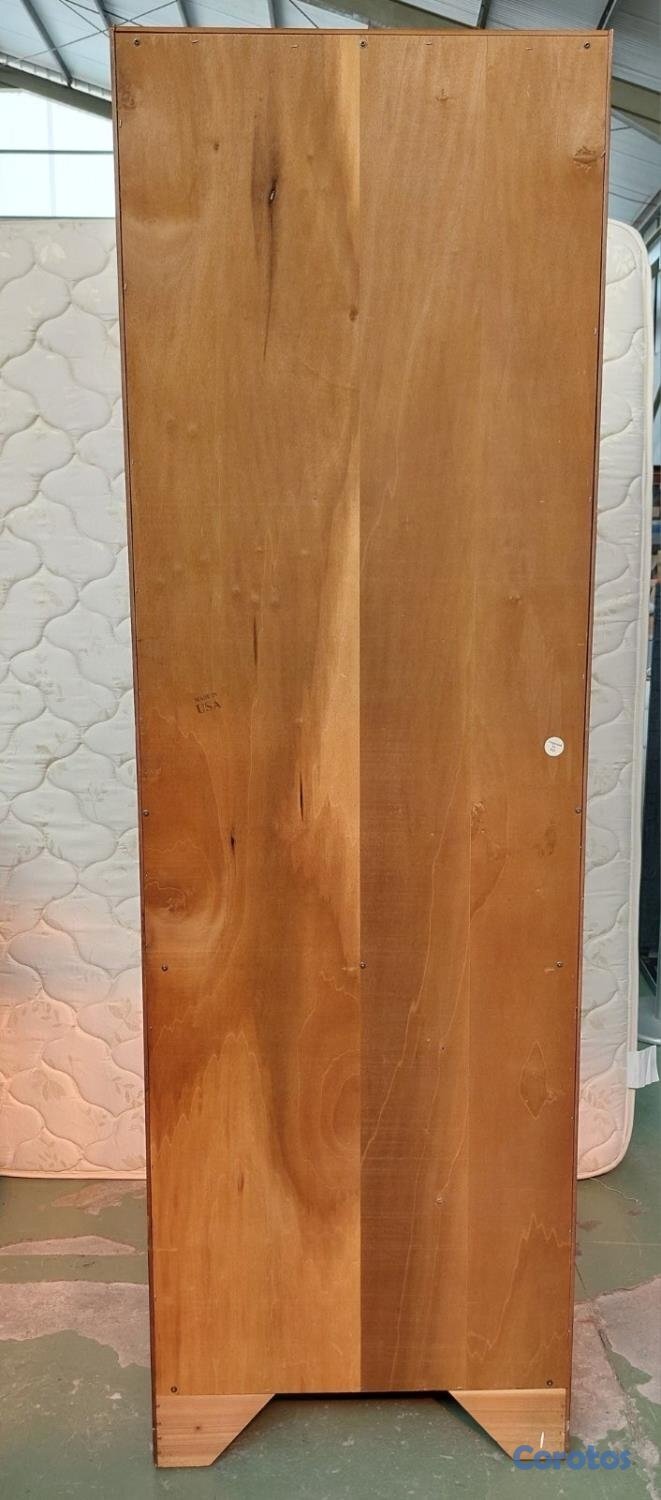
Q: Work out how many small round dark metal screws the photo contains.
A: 10